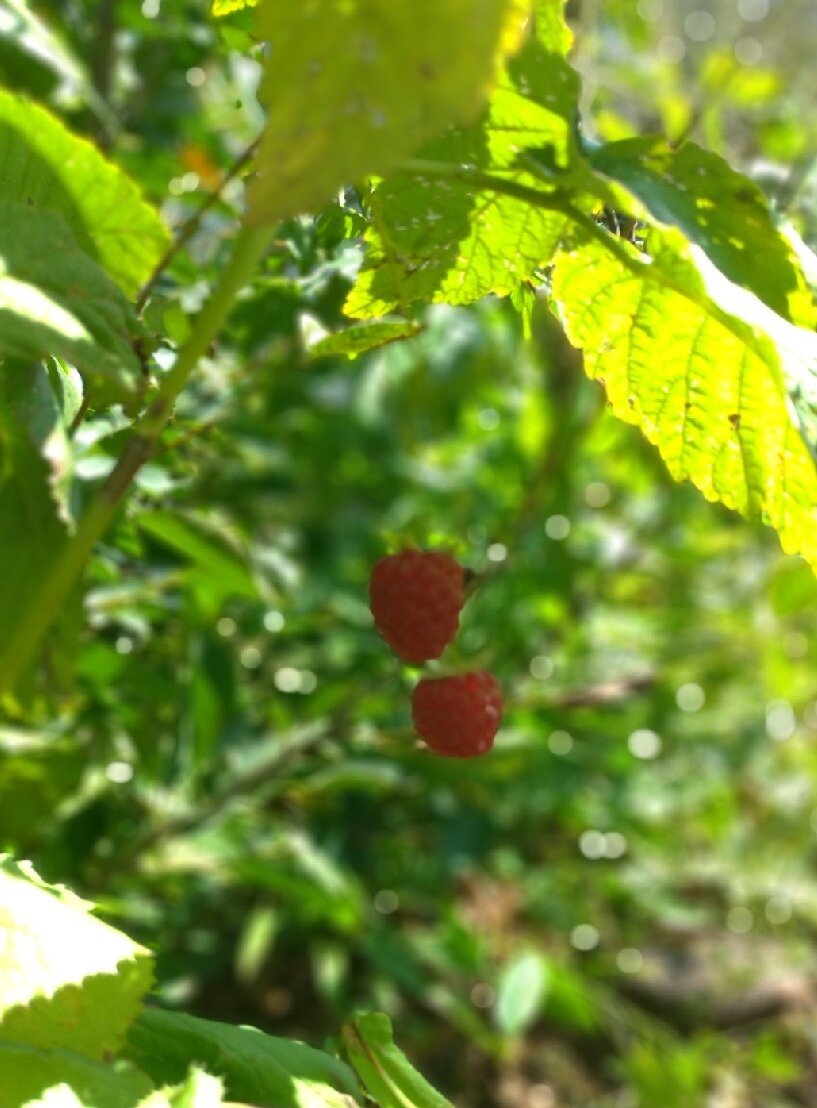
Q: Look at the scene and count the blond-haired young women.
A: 0